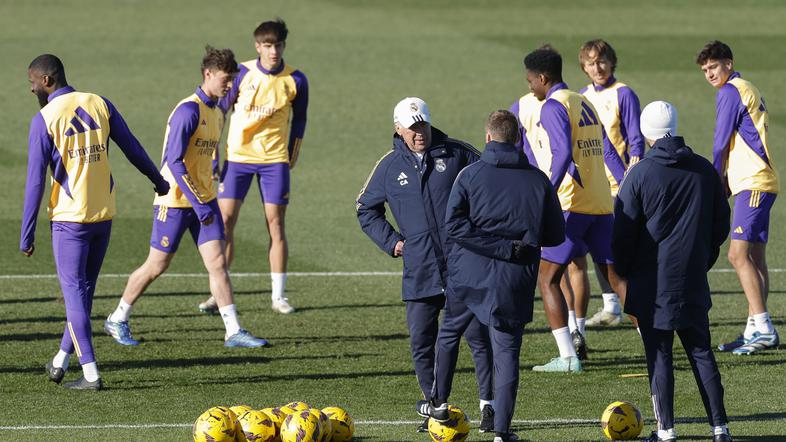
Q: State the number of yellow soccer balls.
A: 10